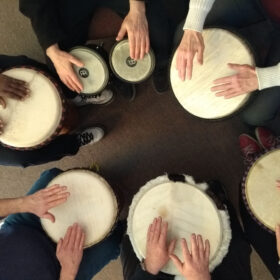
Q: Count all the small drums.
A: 2